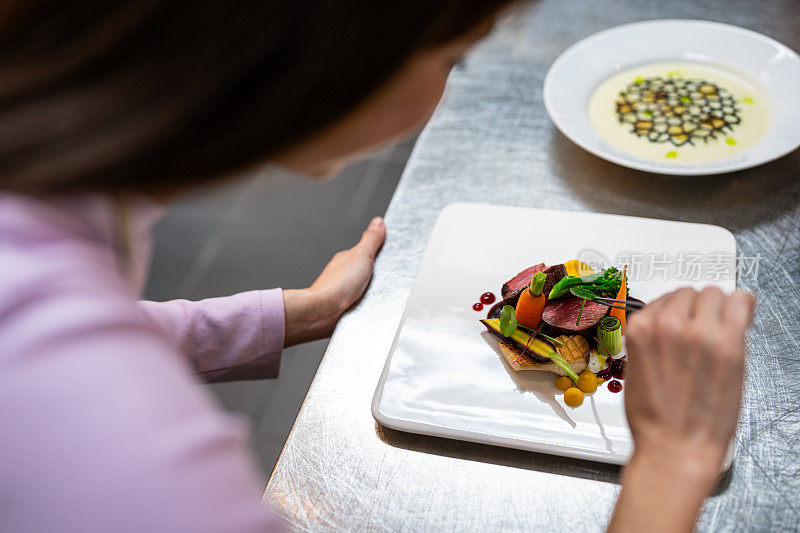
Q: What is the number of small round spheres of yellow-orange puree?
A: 3